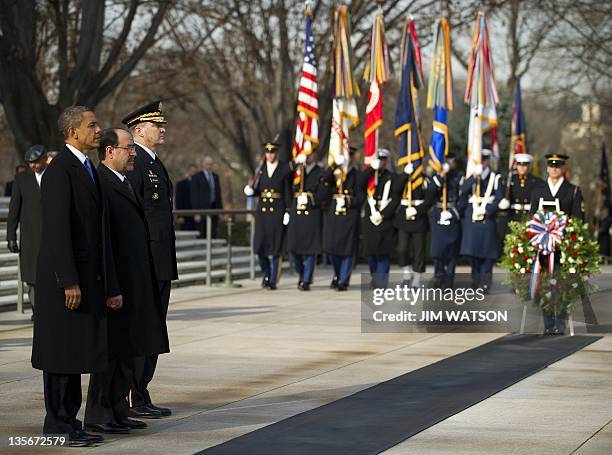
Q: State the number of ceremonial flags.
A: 7